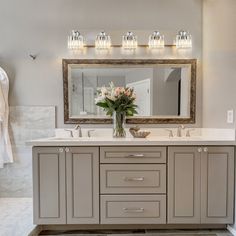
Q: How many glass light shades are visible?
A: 5